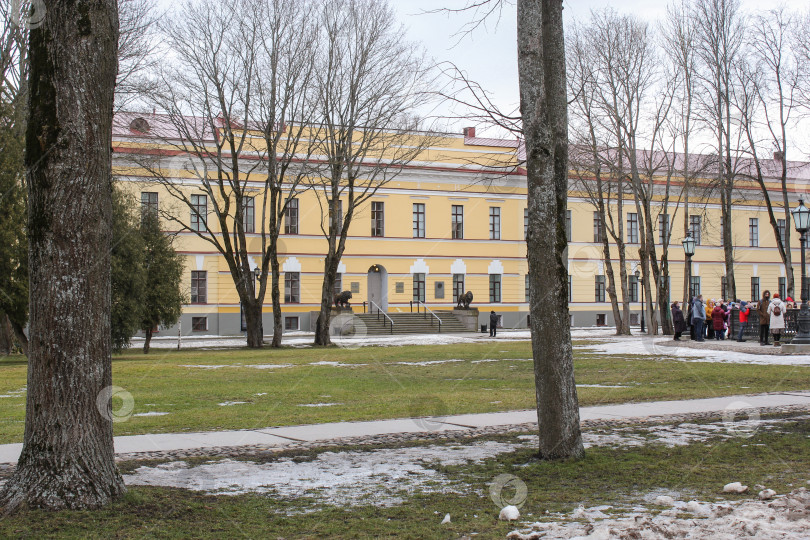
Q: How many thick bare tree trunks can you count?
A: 2